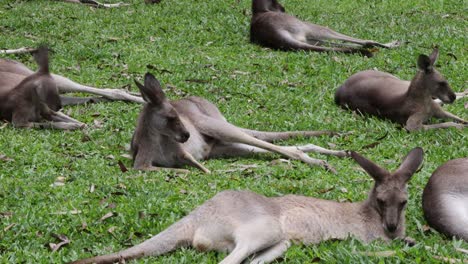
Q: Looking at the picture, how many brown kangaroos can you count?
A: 6